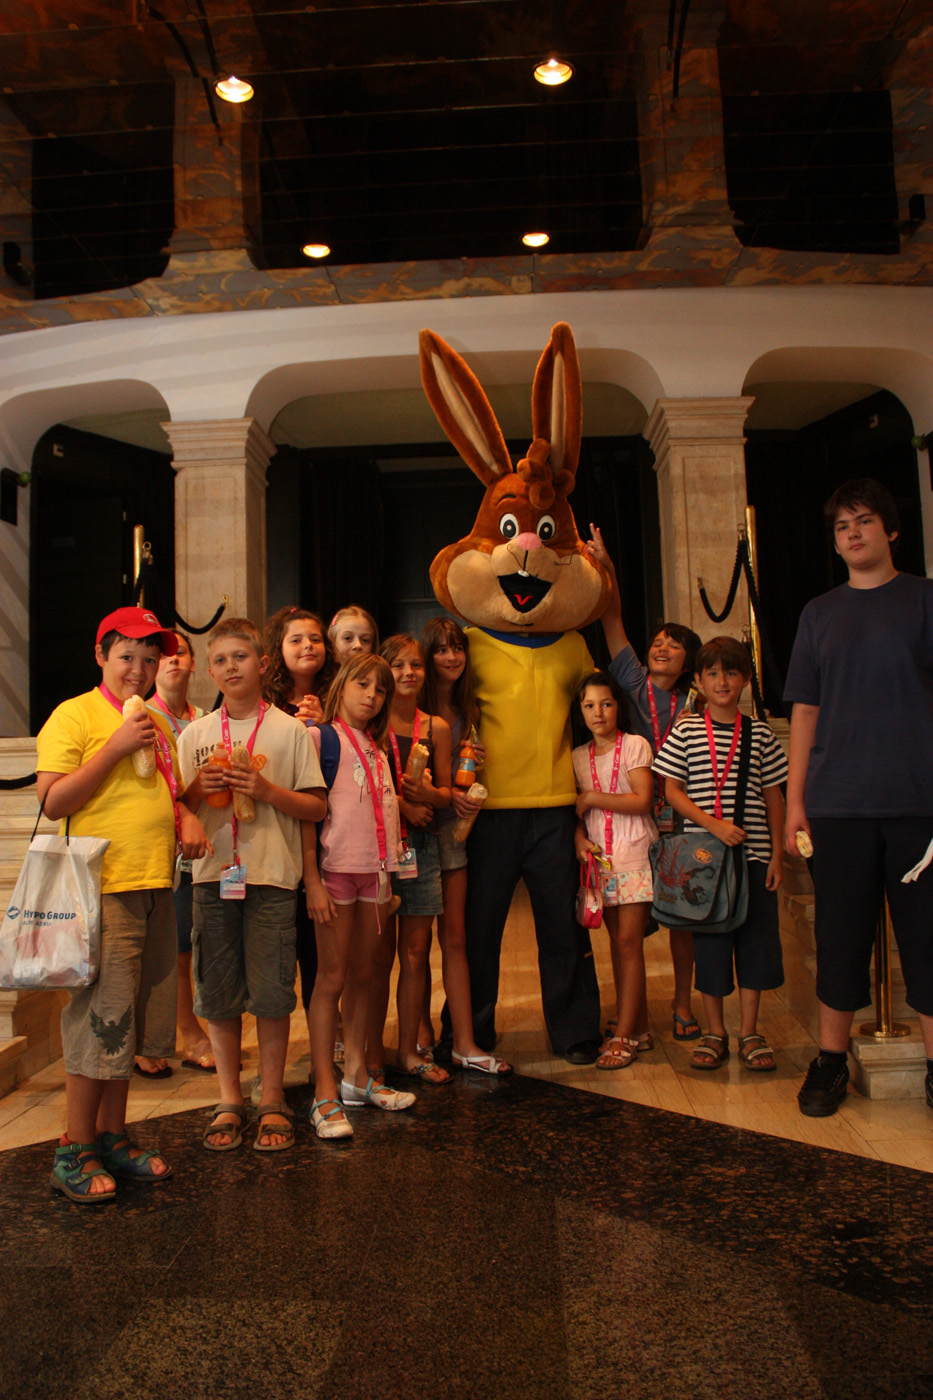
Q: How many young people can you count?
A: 12